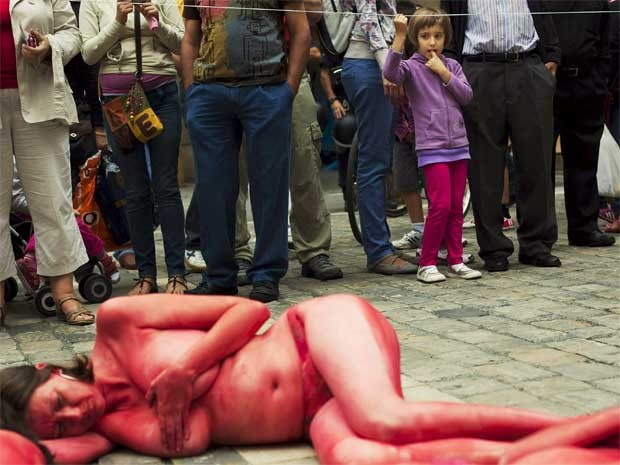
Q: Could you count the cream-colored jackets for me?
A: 2